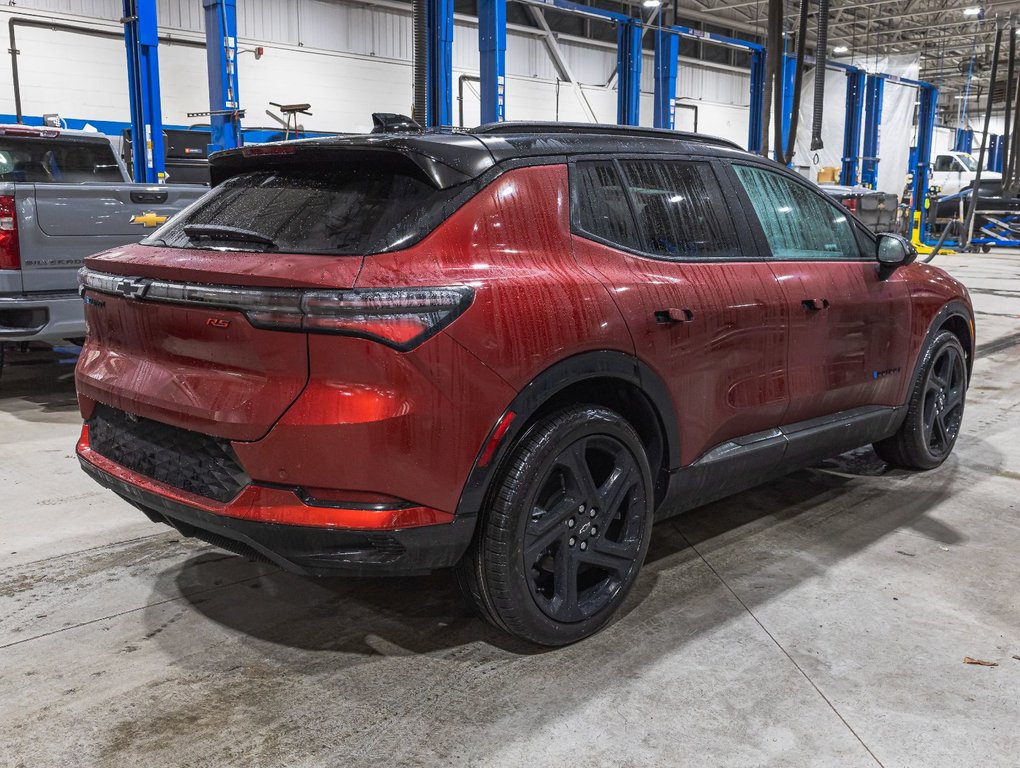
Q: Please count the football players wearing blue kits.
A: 0